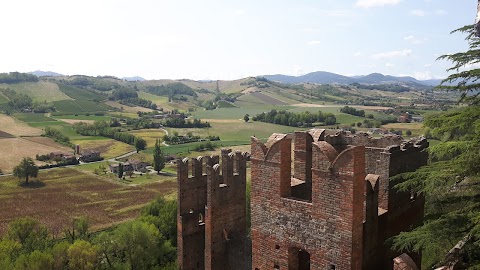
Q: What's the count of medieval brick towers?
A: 2